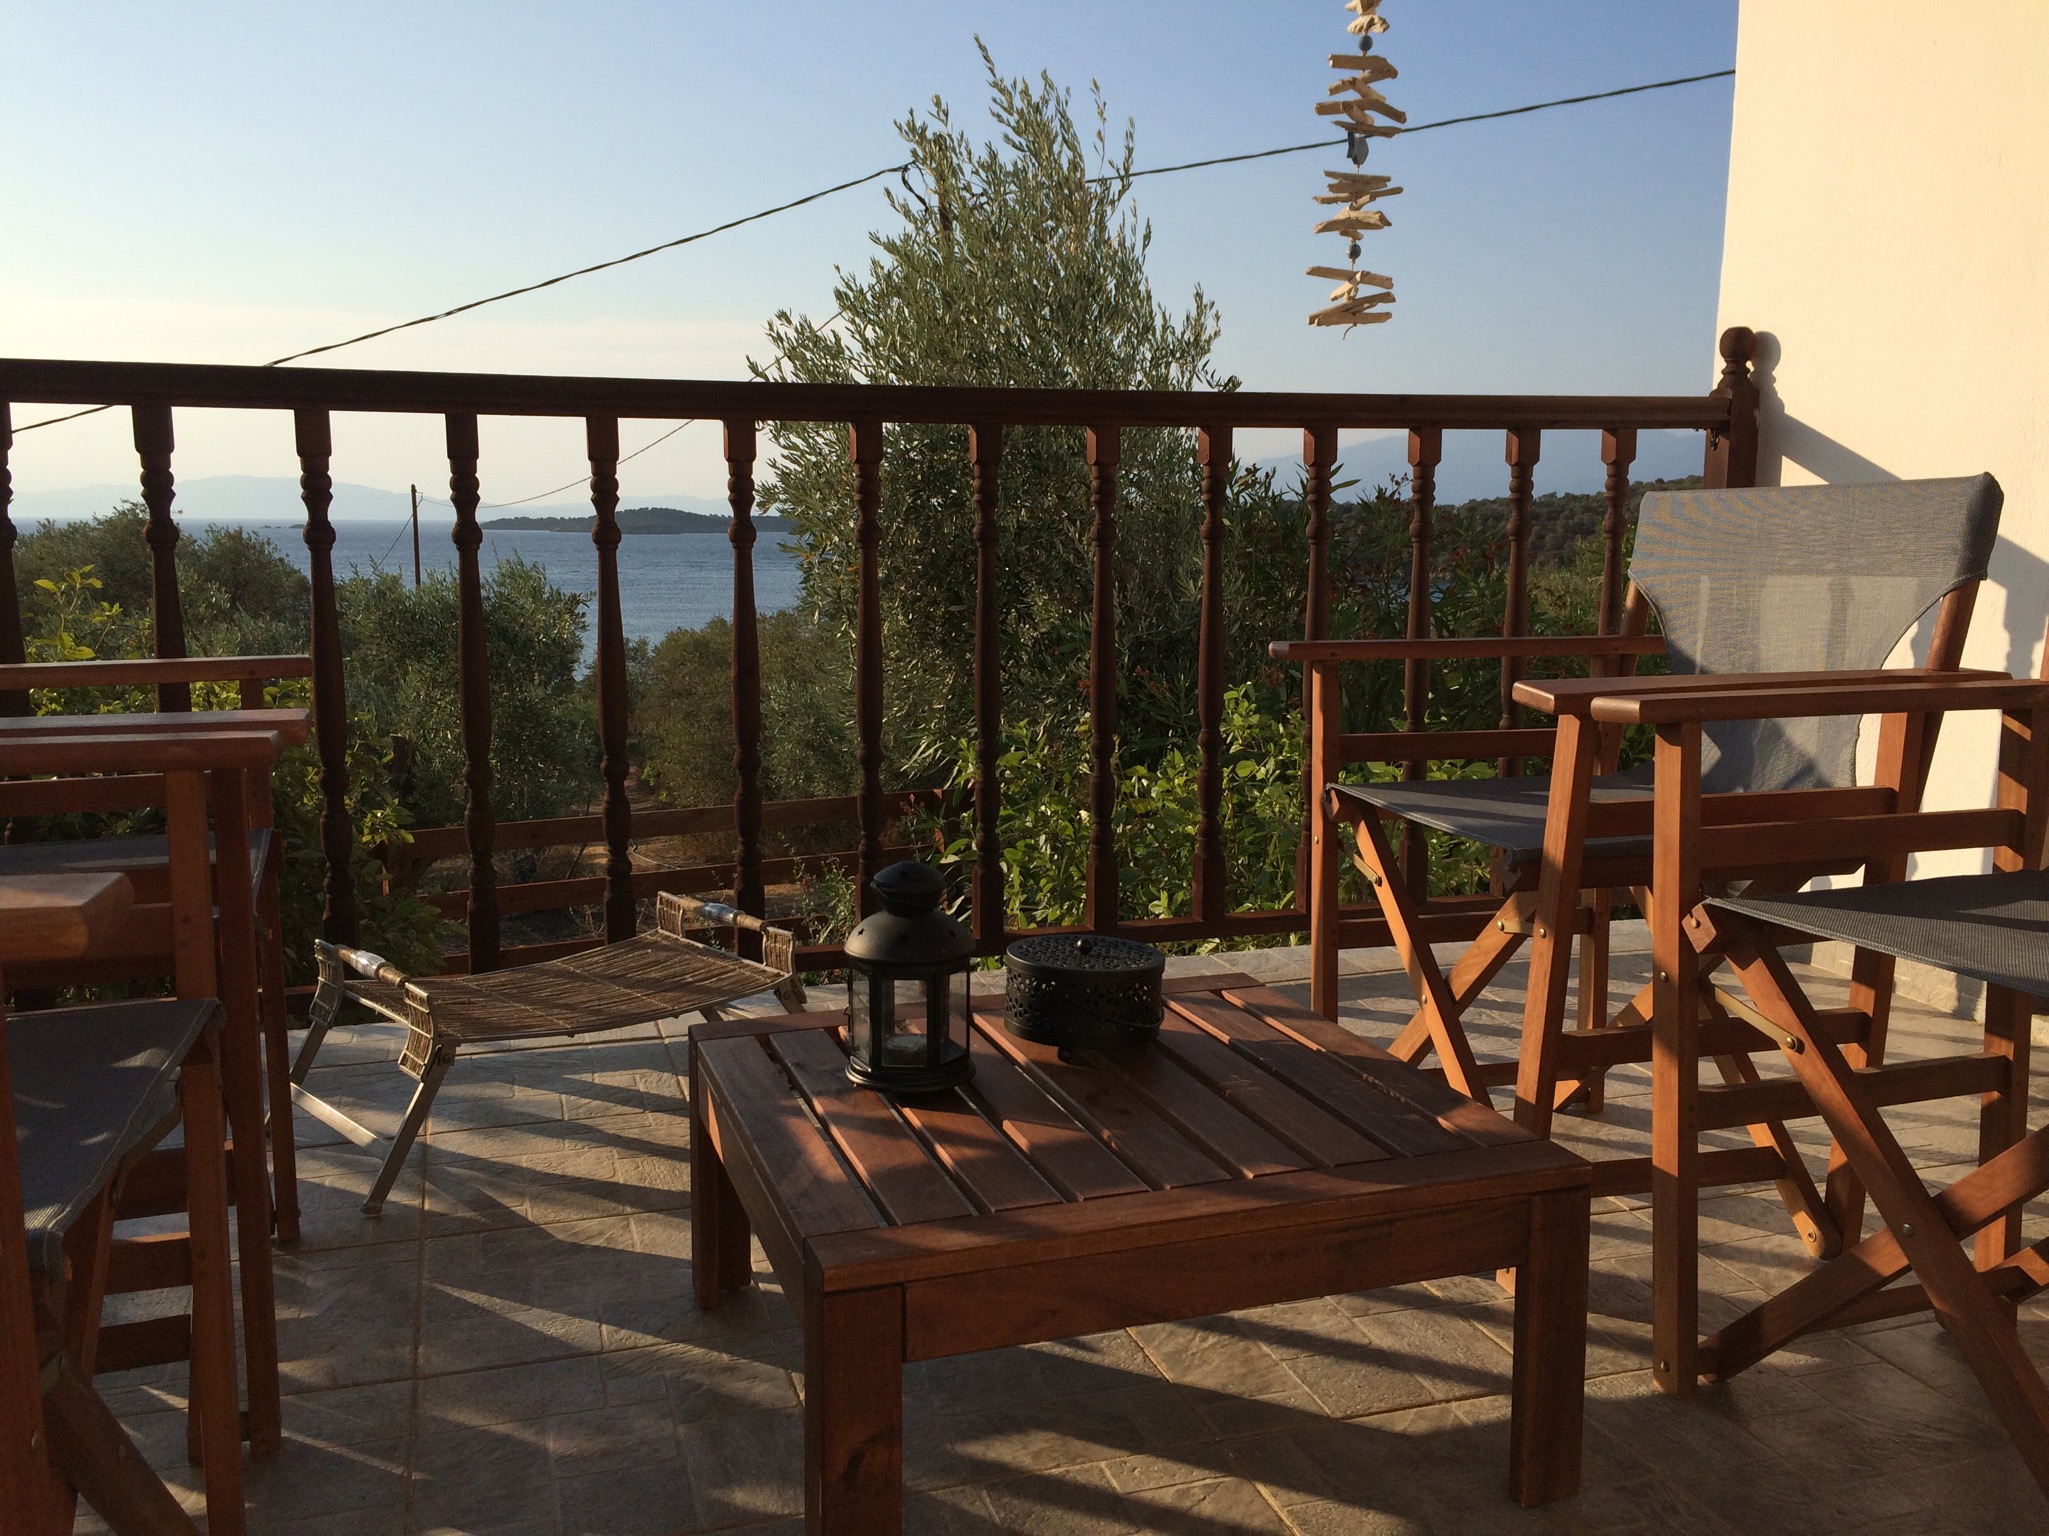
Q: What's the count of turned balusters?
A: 14